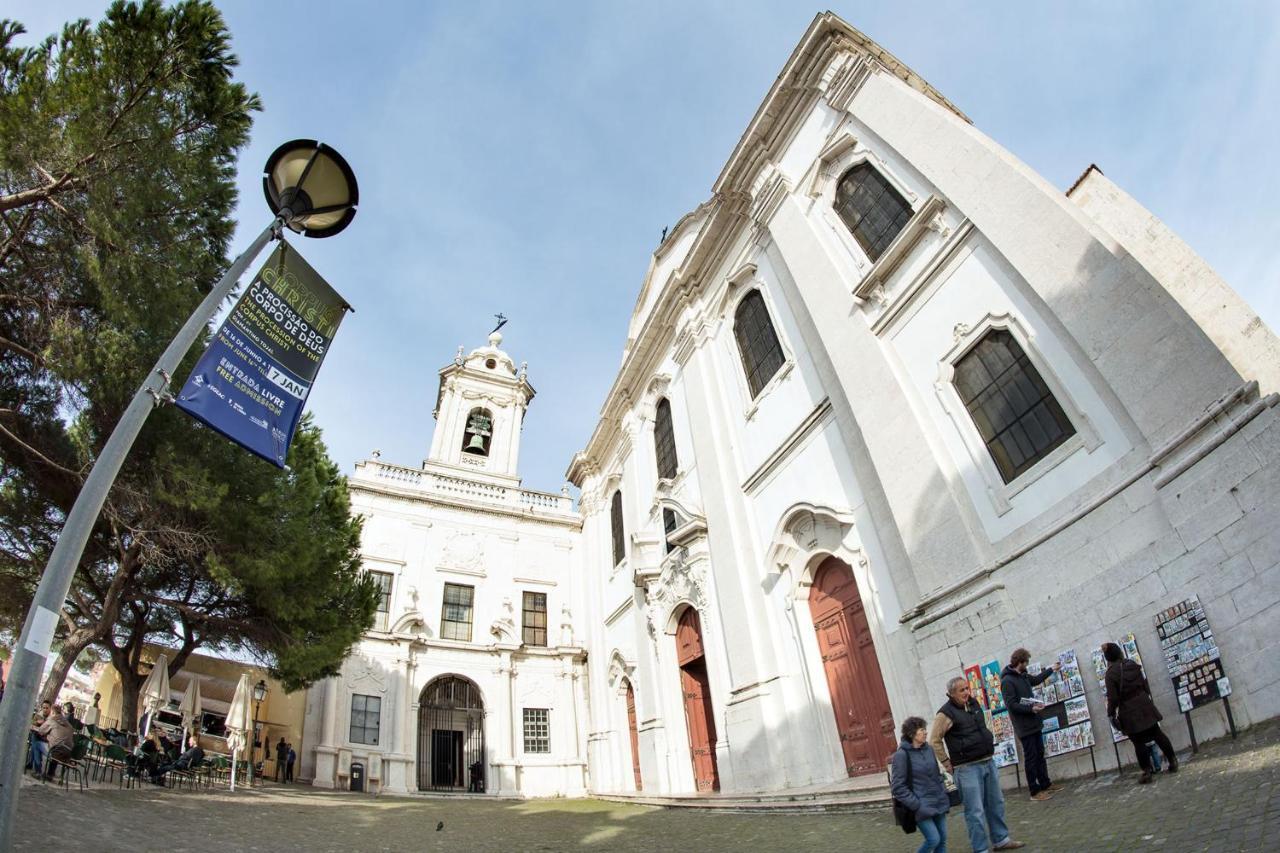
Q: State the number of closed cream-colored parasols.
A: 3